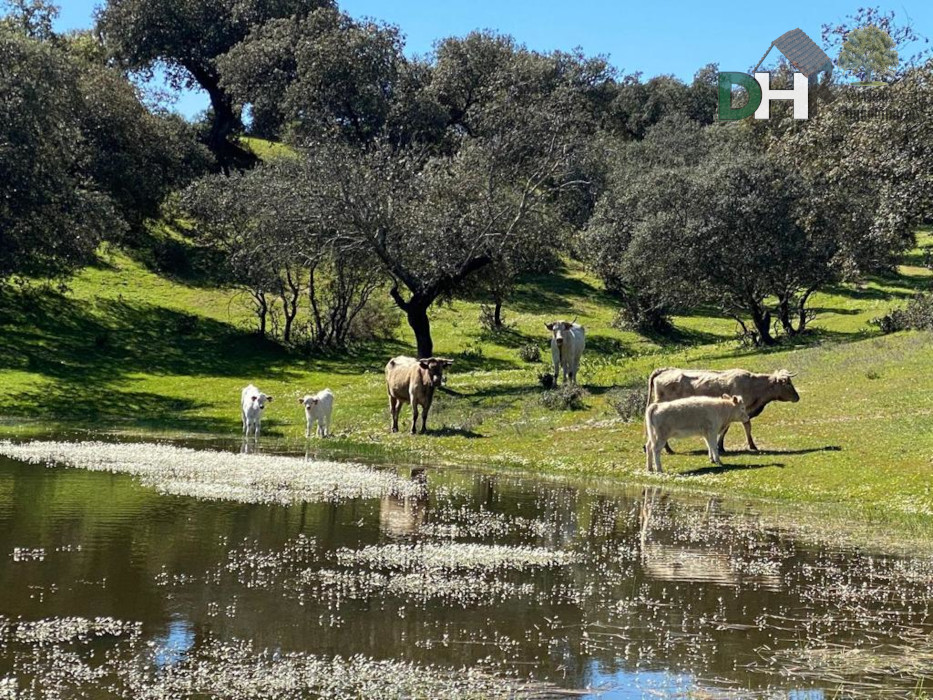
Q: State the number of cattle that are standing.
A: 6